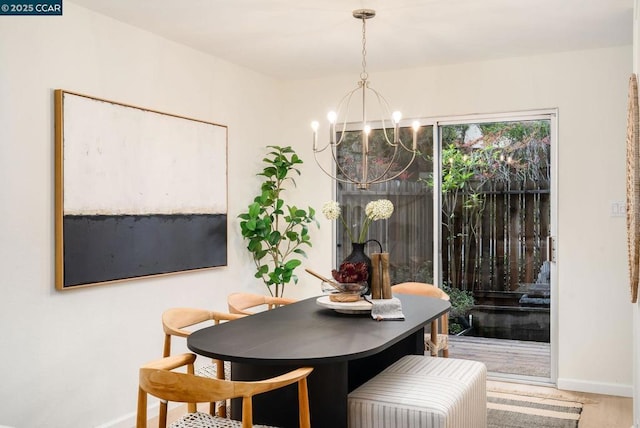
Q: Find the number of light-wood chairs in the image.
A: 4